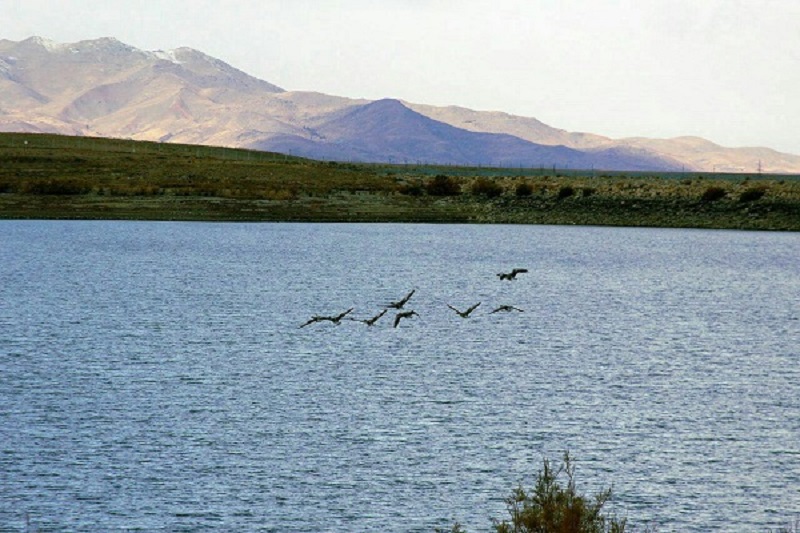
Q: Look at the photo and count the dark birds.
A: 8